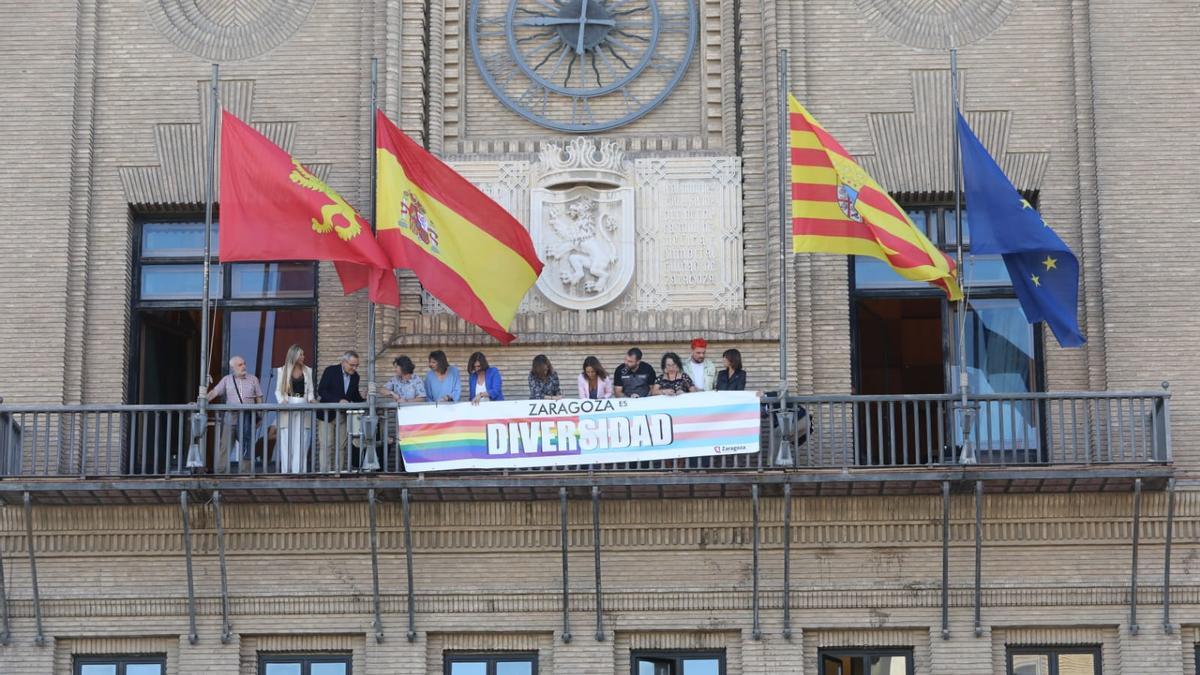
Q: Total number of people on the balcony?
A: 12